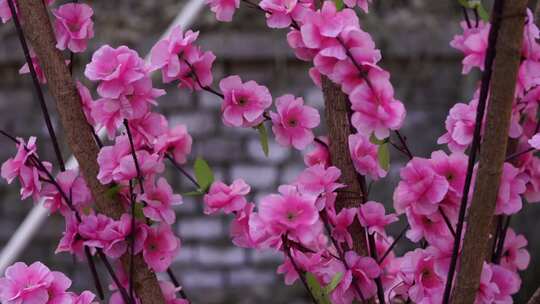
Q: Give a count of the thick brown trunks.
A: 3